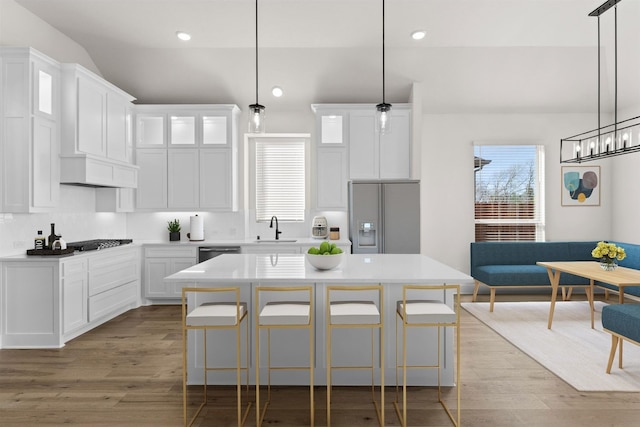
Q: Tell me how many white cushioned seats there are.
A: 4